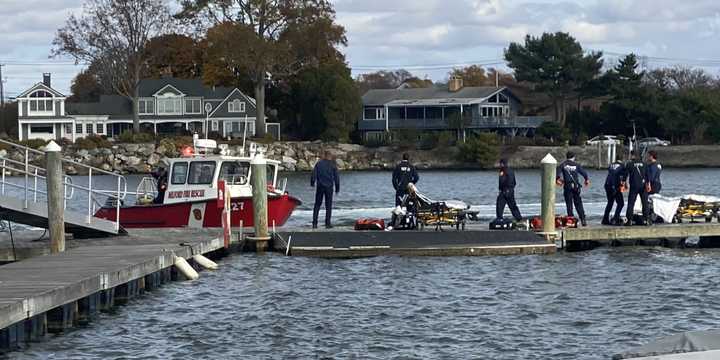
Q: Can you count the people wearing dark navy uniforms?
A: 7